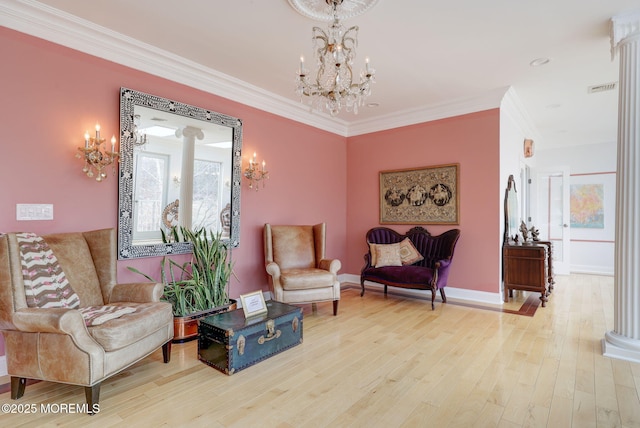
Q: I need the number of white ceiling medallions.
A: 1